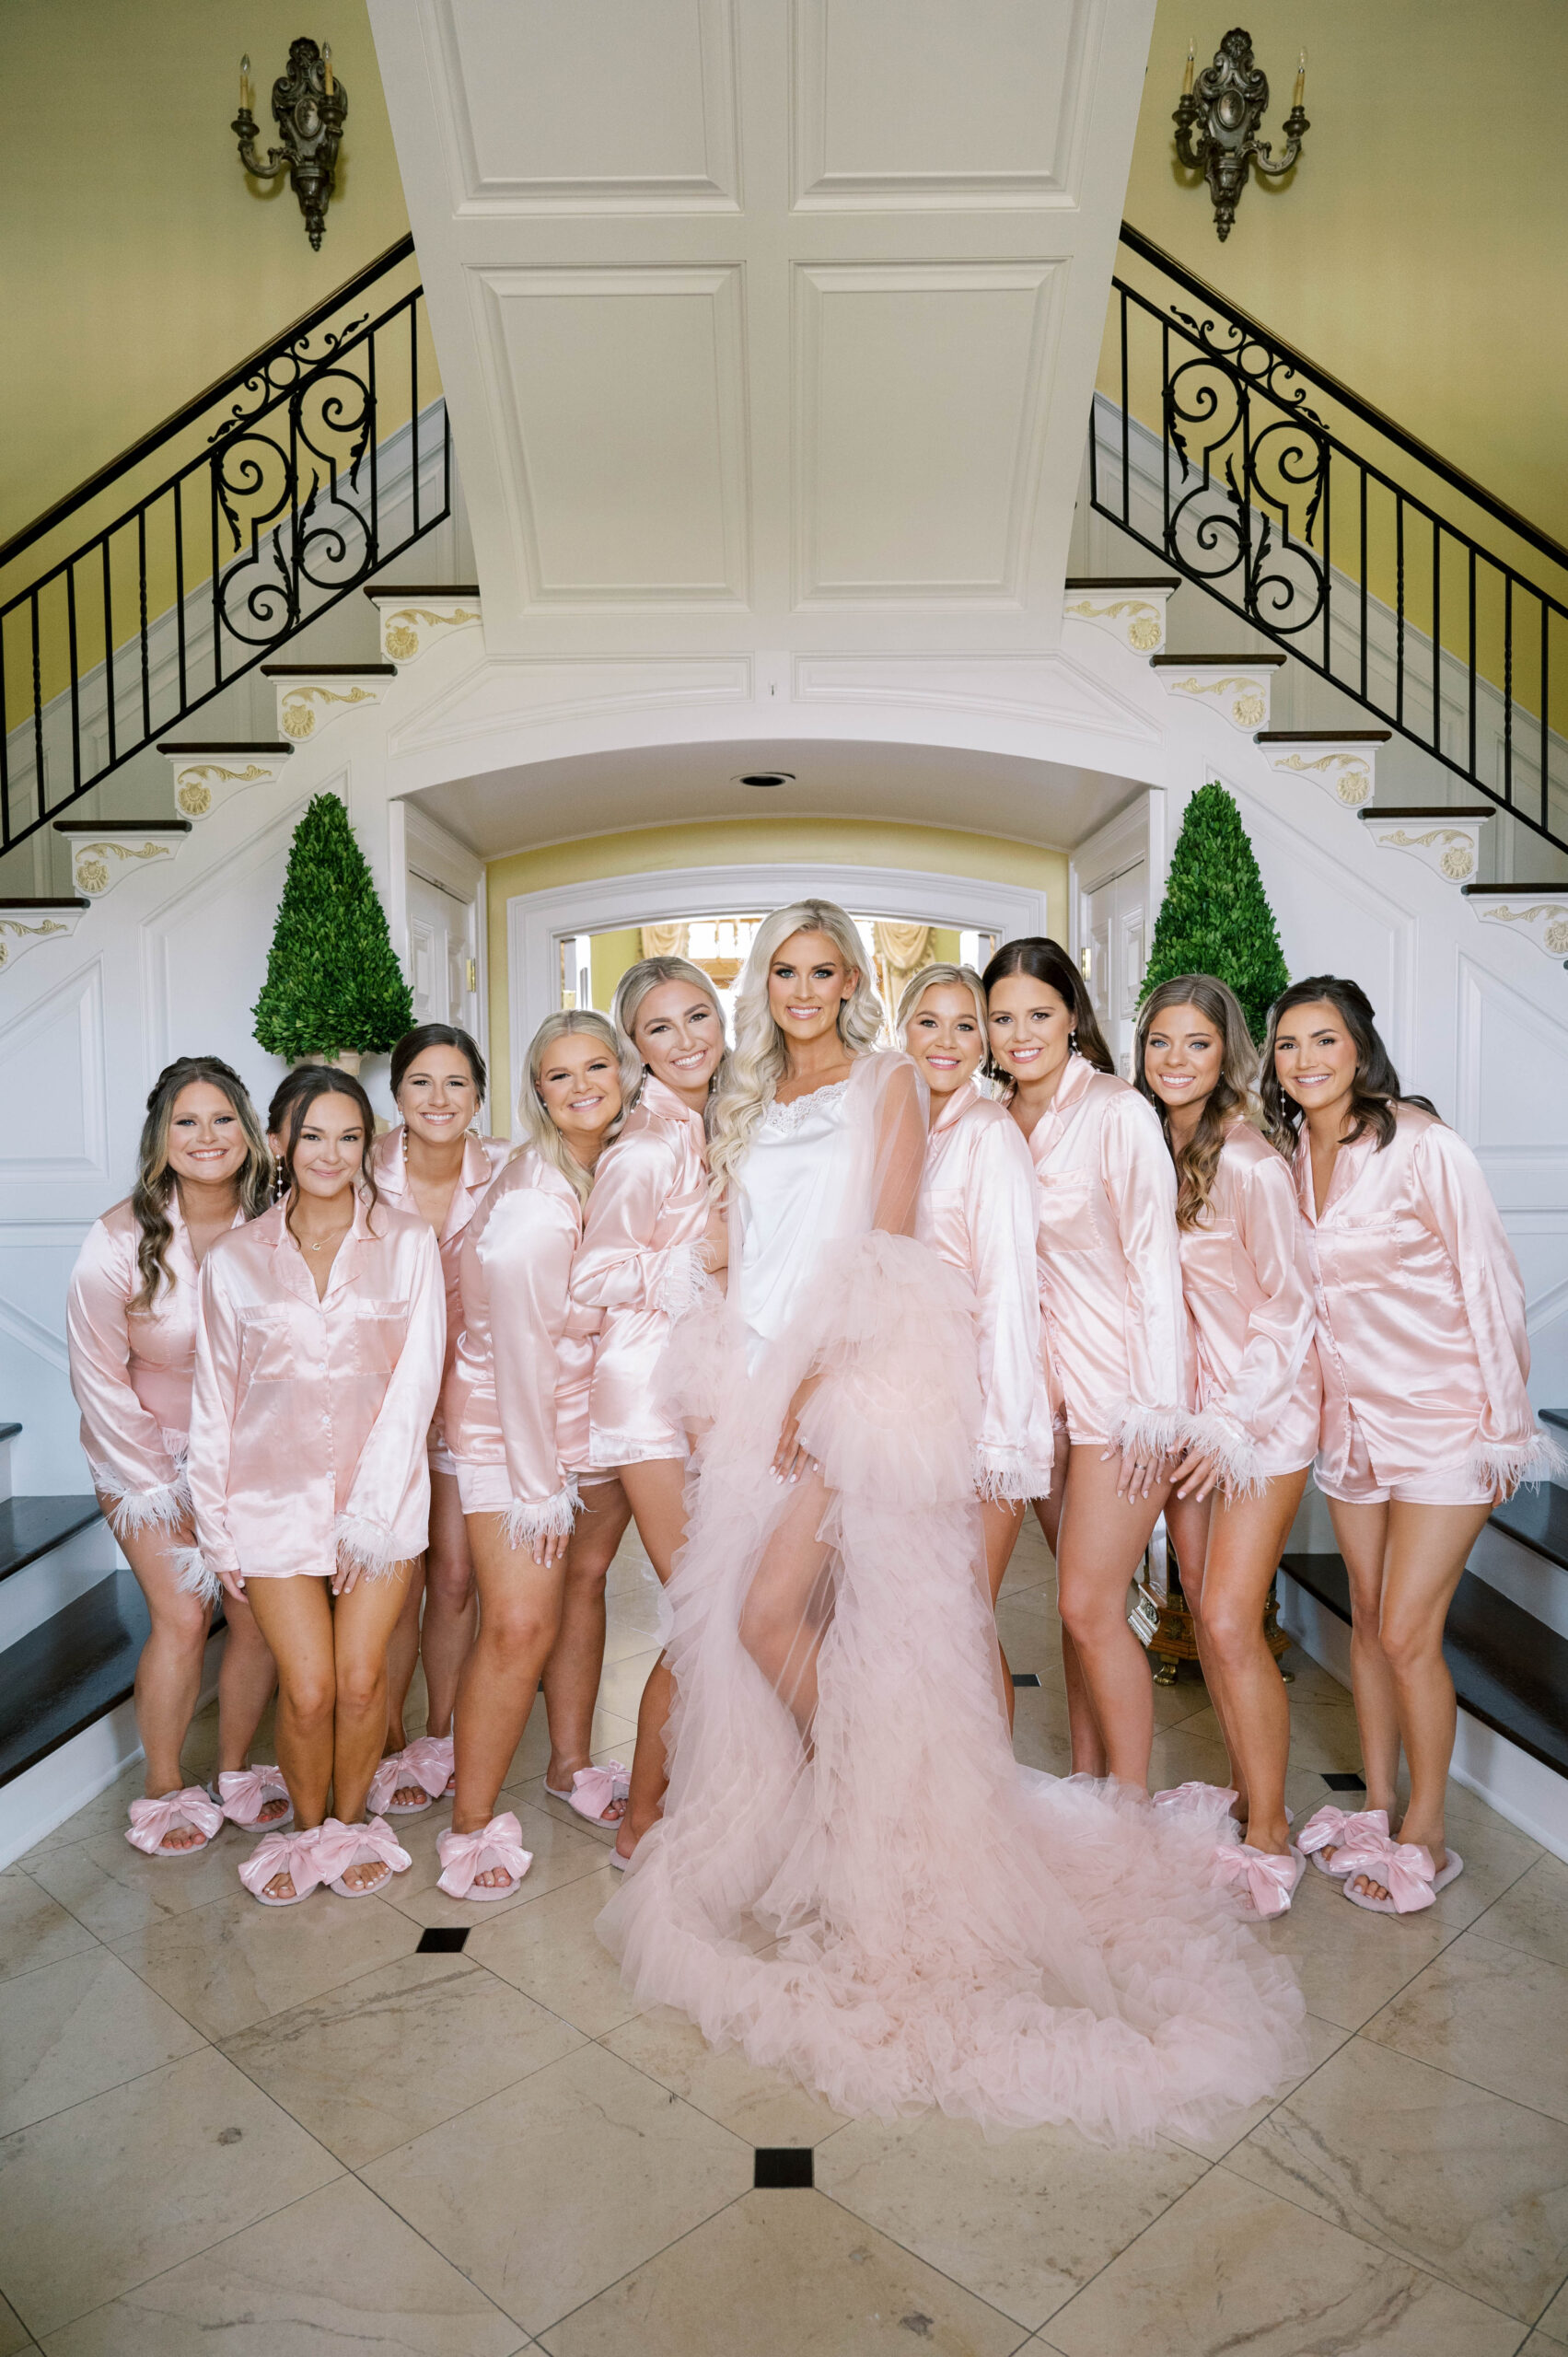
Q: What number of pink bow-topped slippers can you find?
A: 12